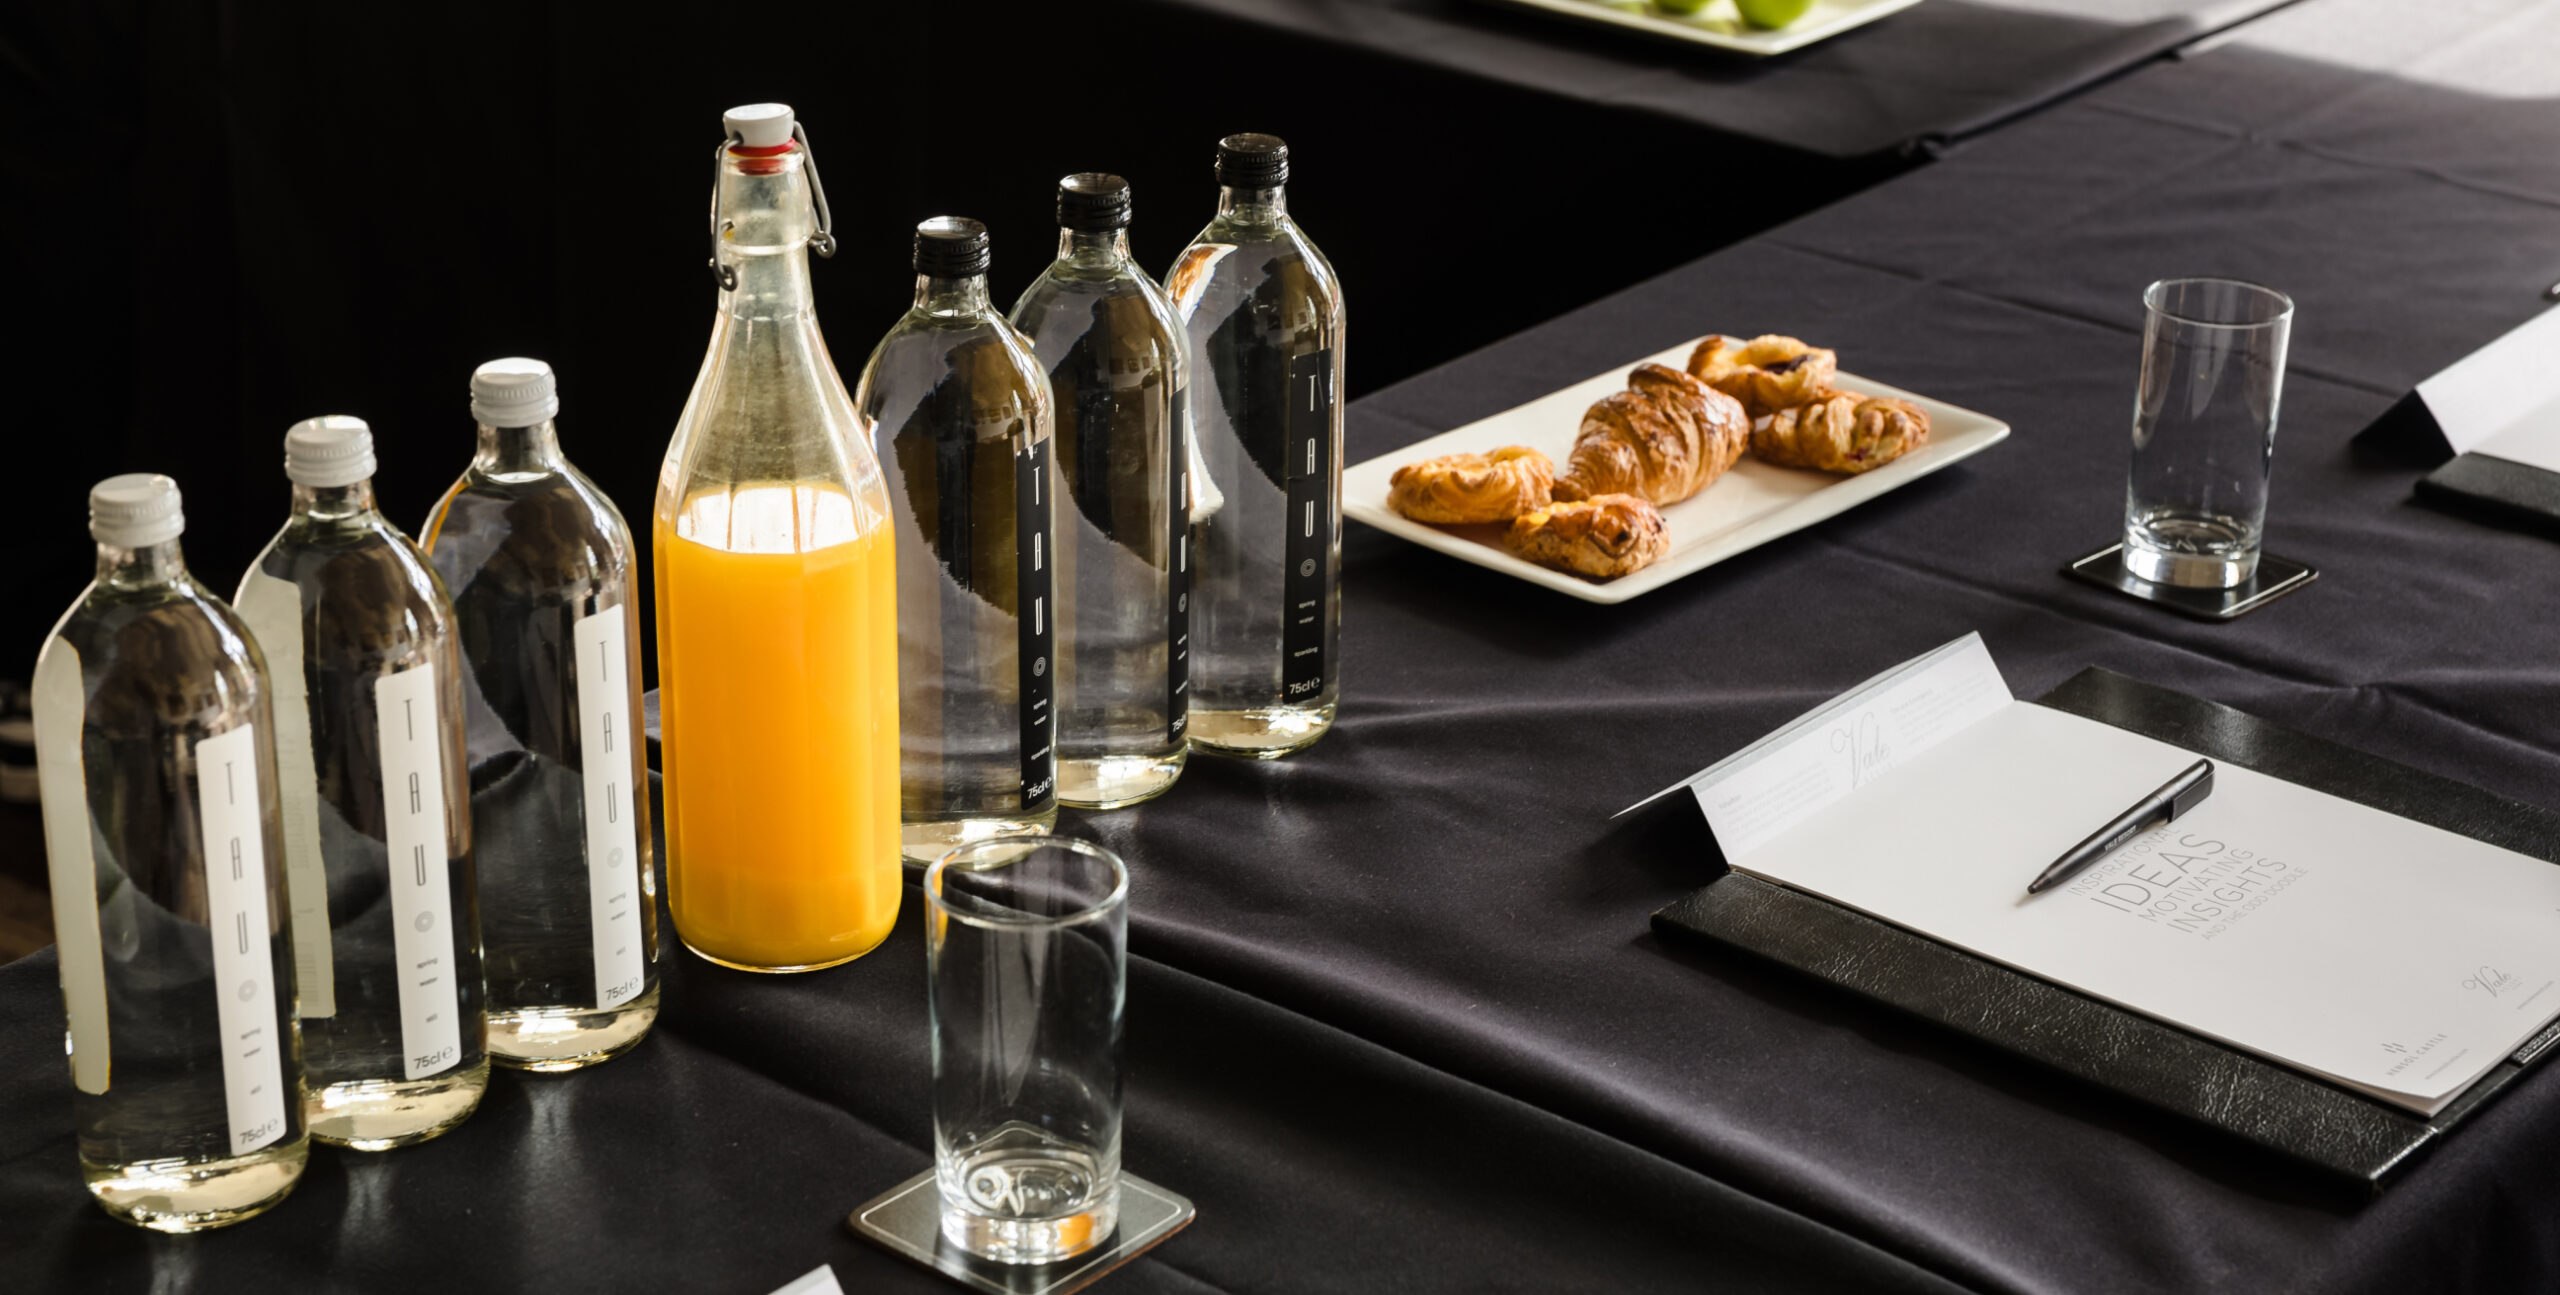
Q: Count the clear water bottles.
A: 6